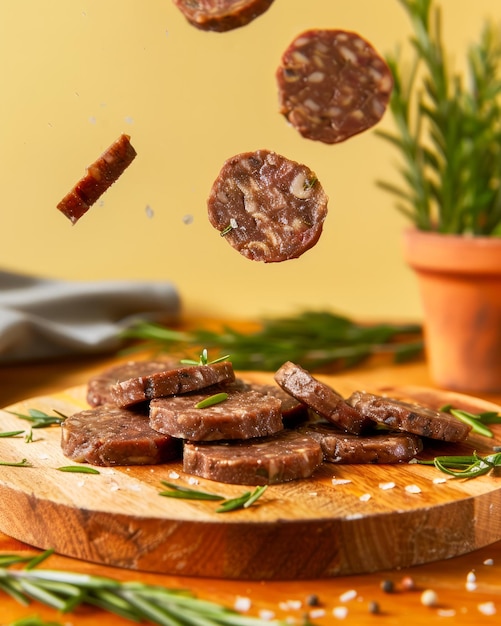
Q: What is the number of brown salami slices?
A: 13